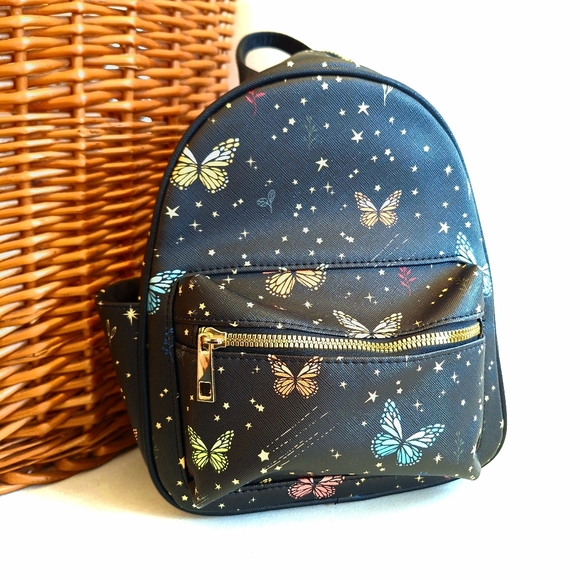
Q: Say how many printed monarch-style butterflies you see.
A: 10